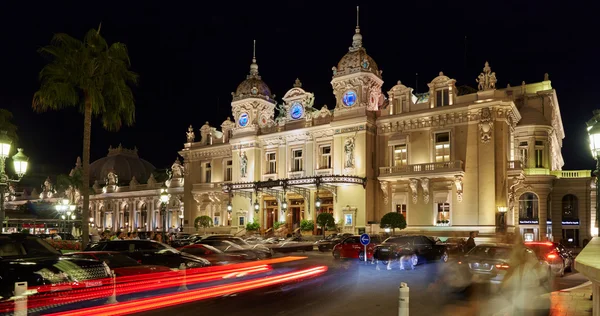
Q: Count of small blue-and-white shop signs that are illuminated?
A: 3